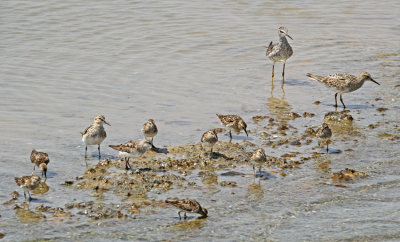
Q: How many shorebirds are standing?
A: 12